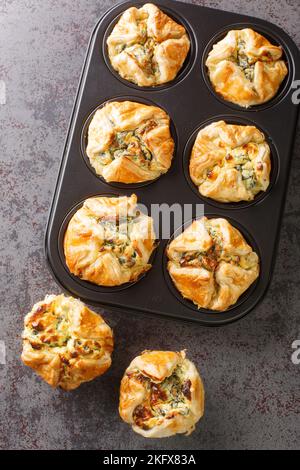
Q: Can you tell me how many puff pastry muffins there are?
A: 8